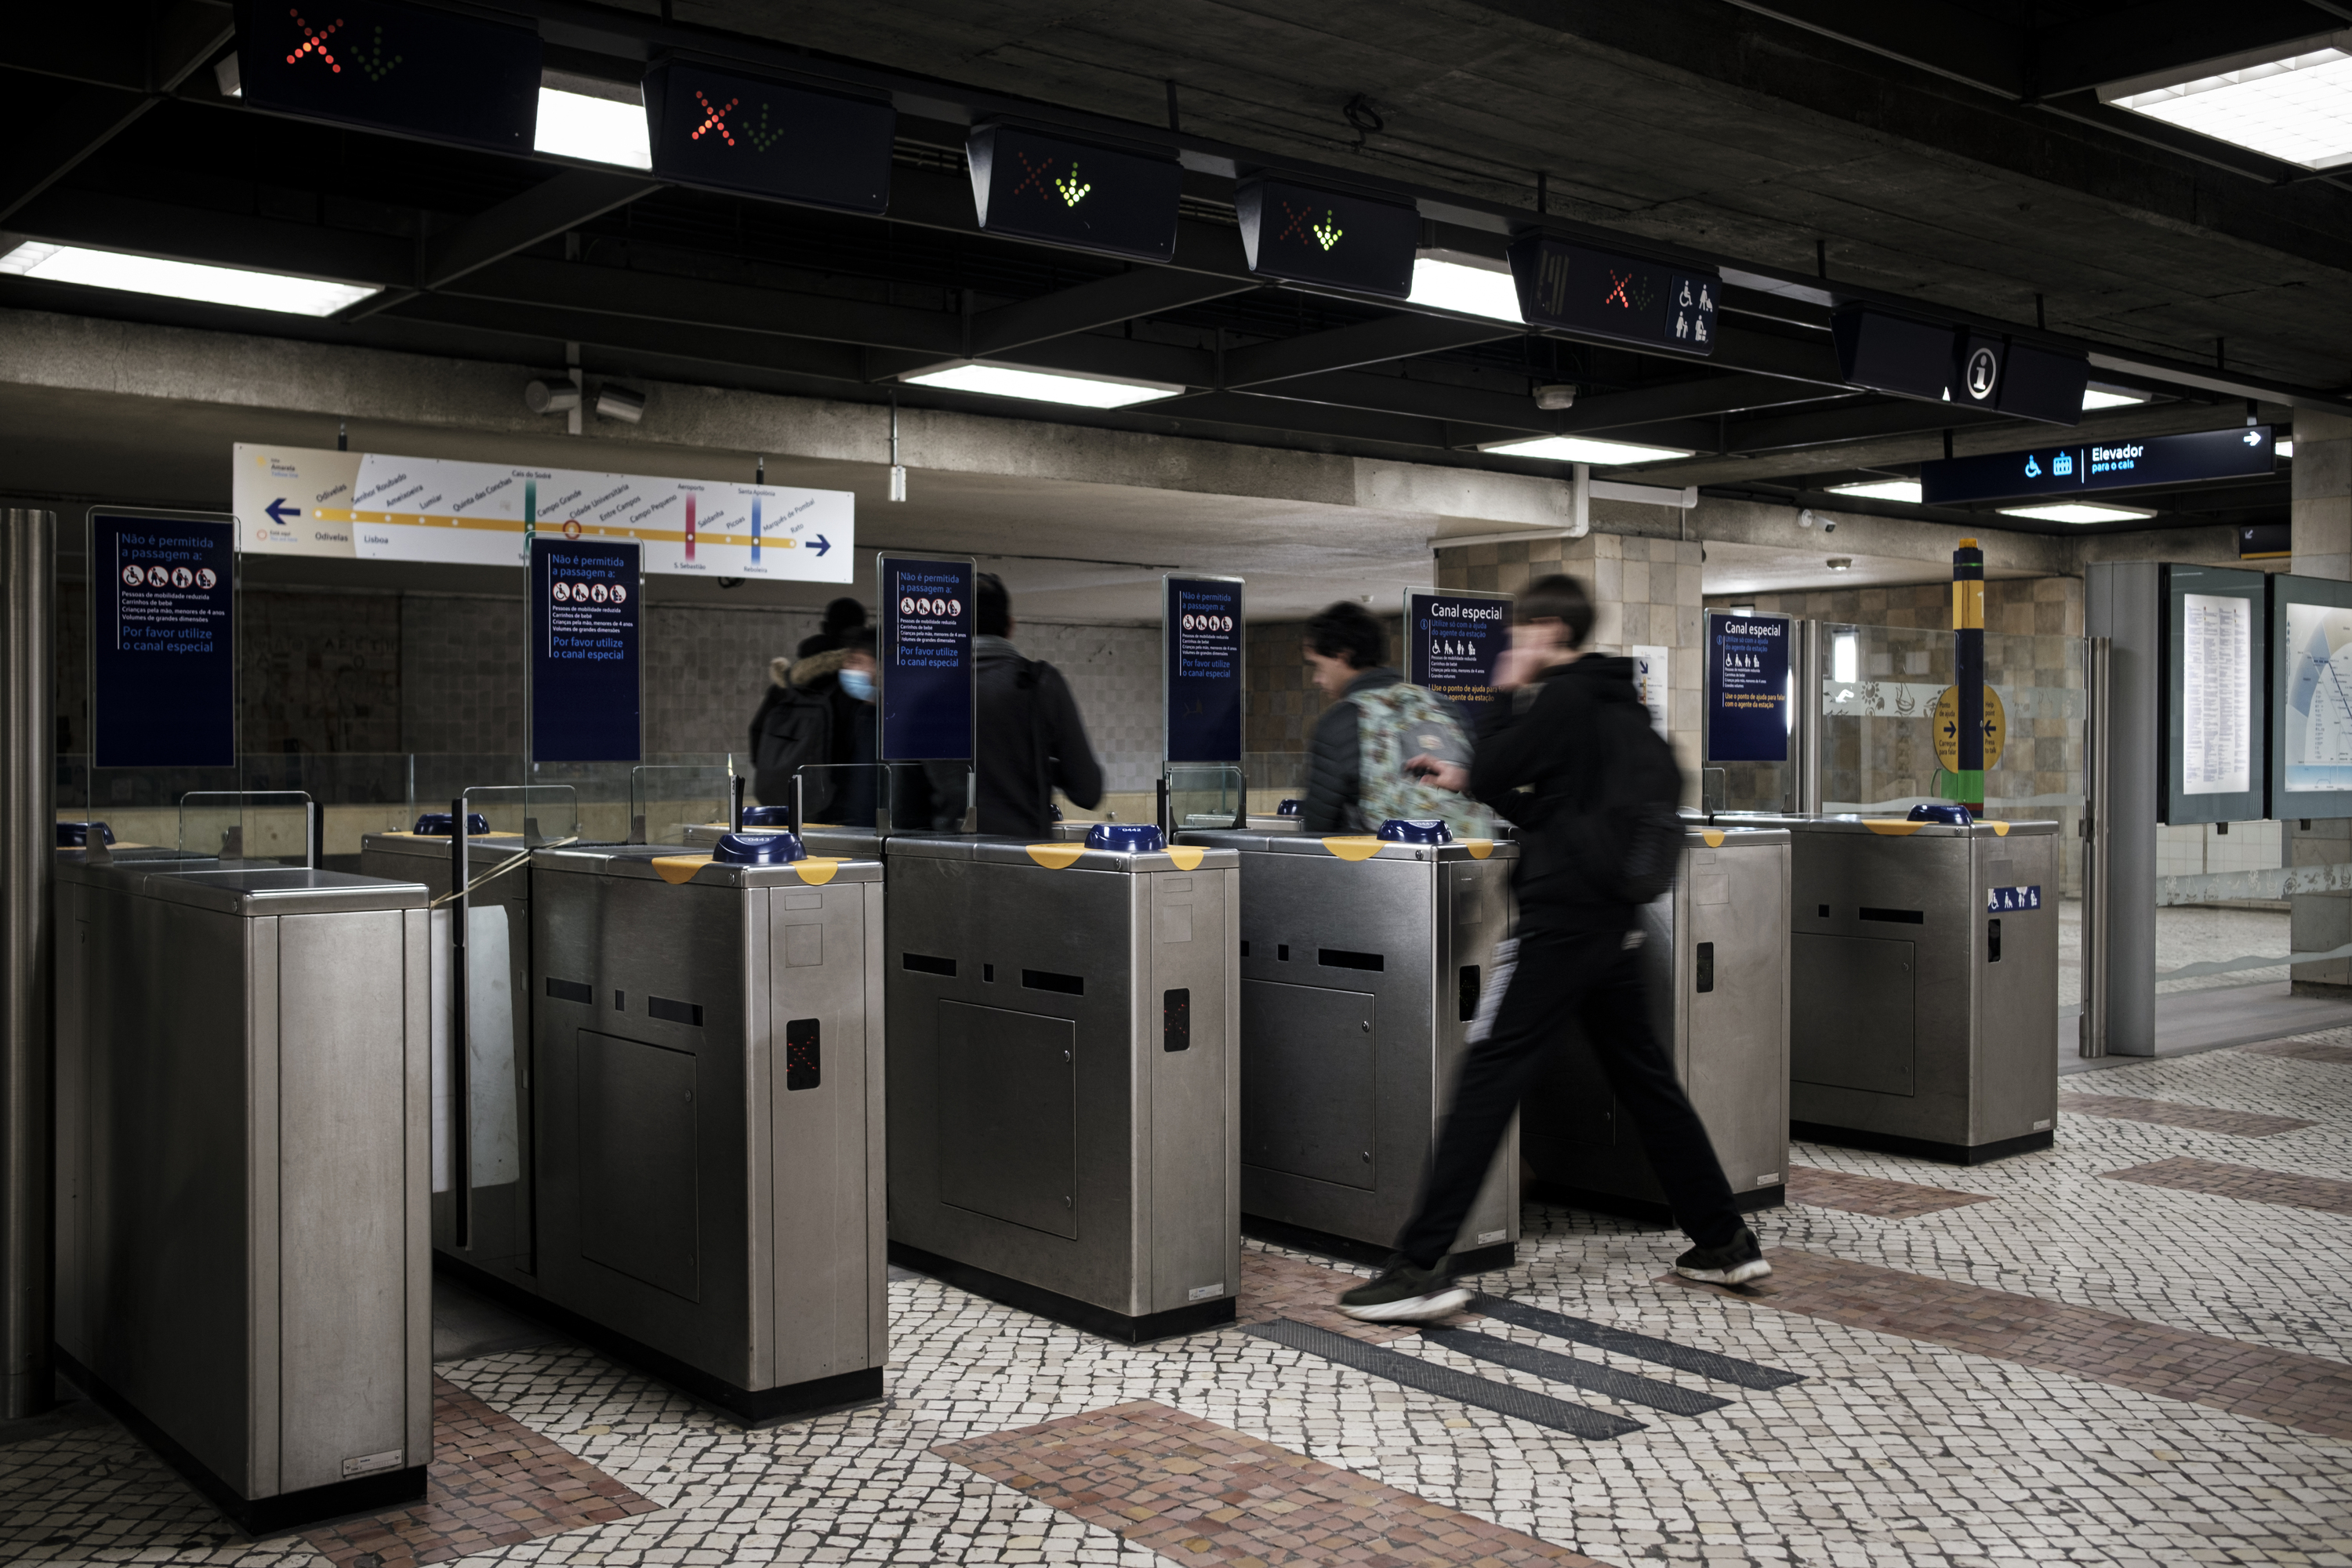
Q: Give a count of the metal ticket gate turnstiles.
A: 6